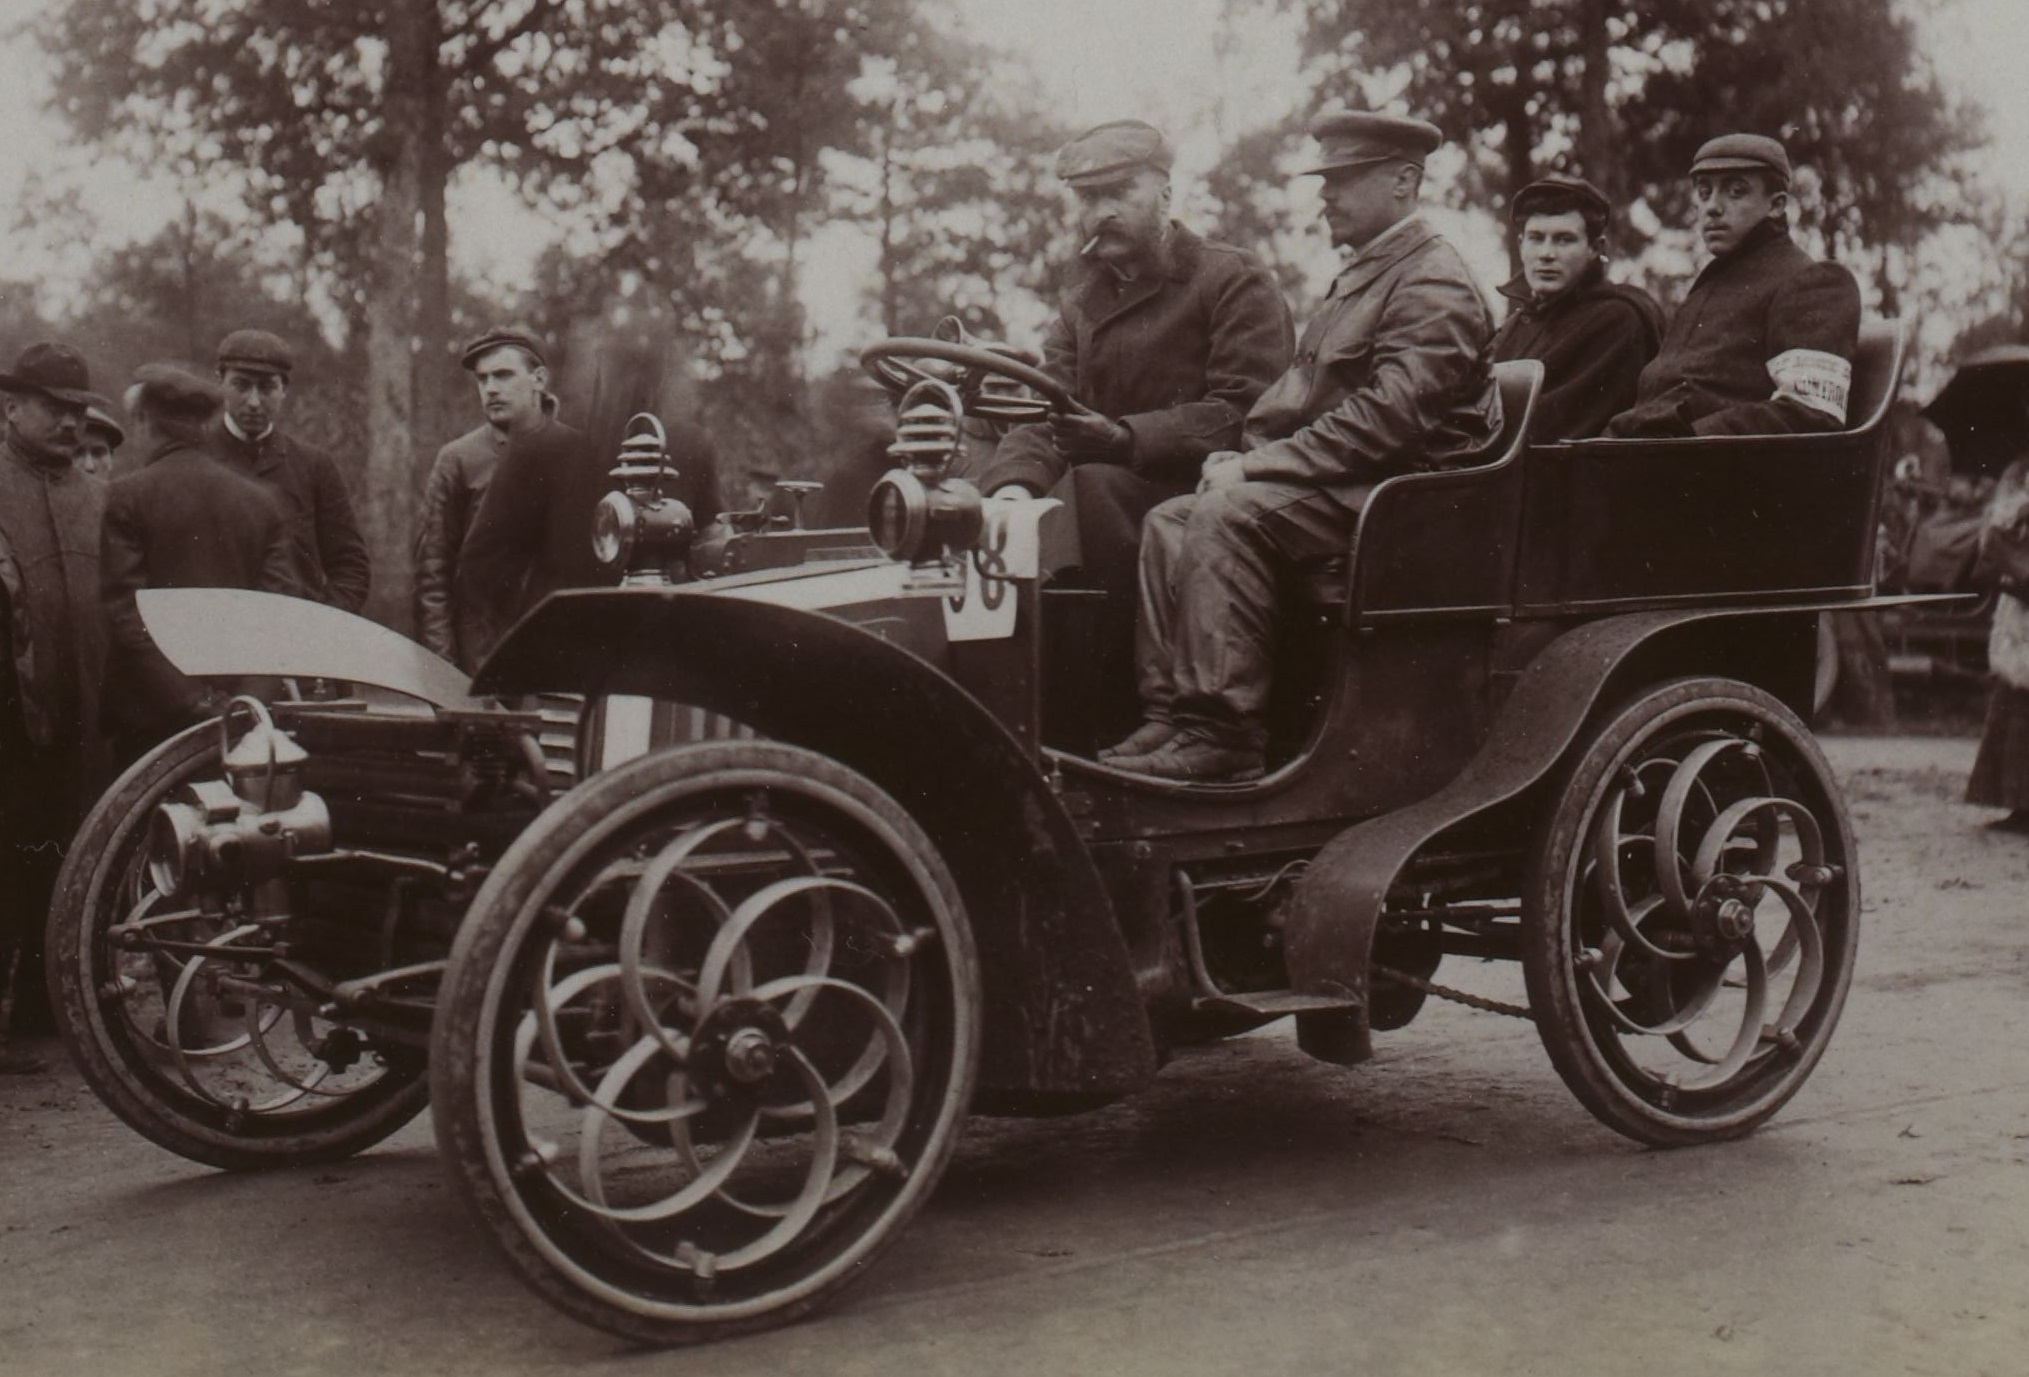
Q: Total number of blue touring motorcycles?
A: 0